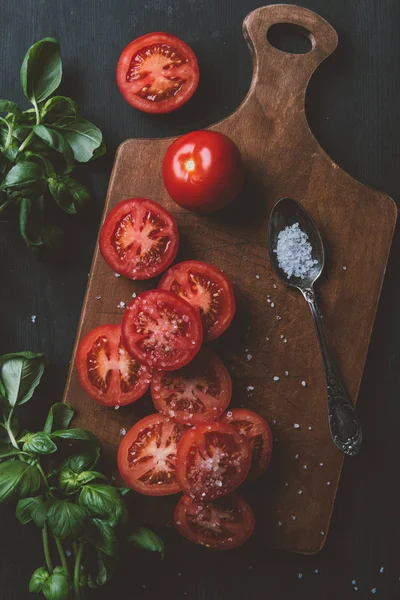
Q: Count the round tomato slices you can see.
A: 10